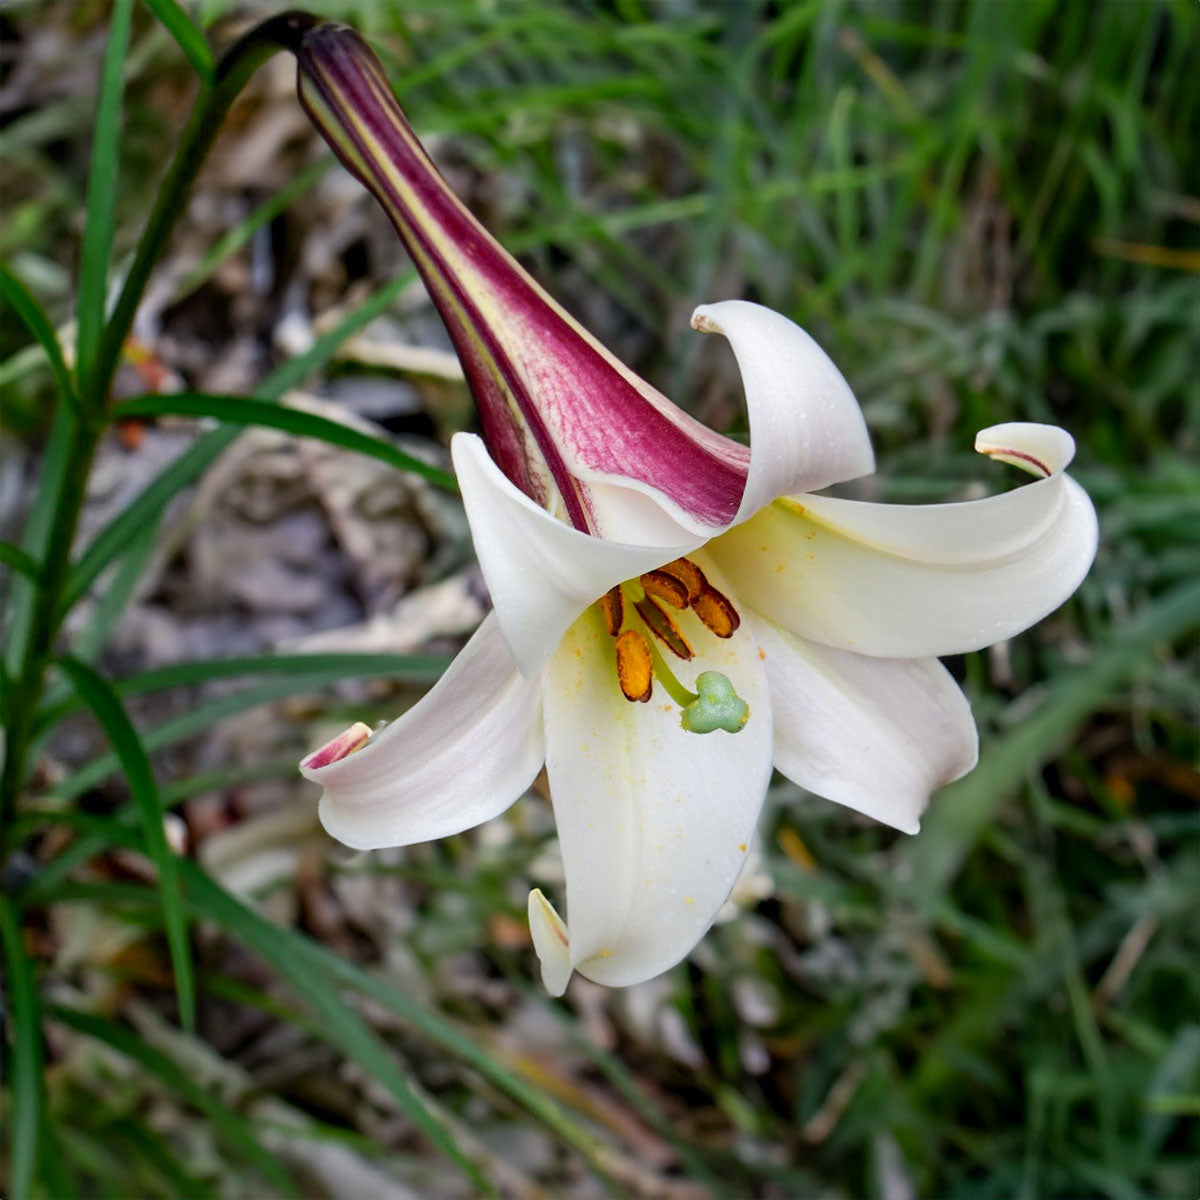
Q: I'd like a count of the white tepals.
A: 6